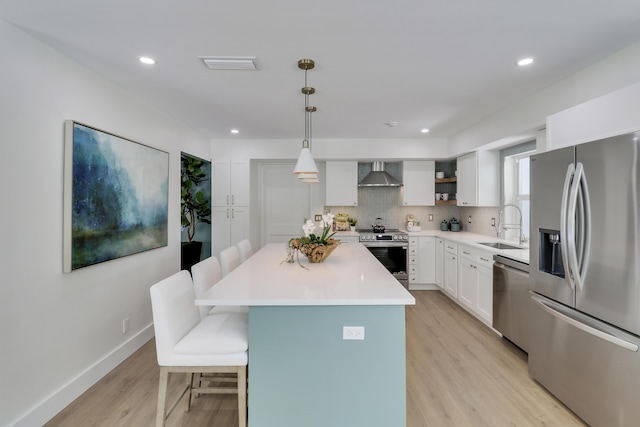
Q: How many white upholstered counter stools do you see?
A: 4